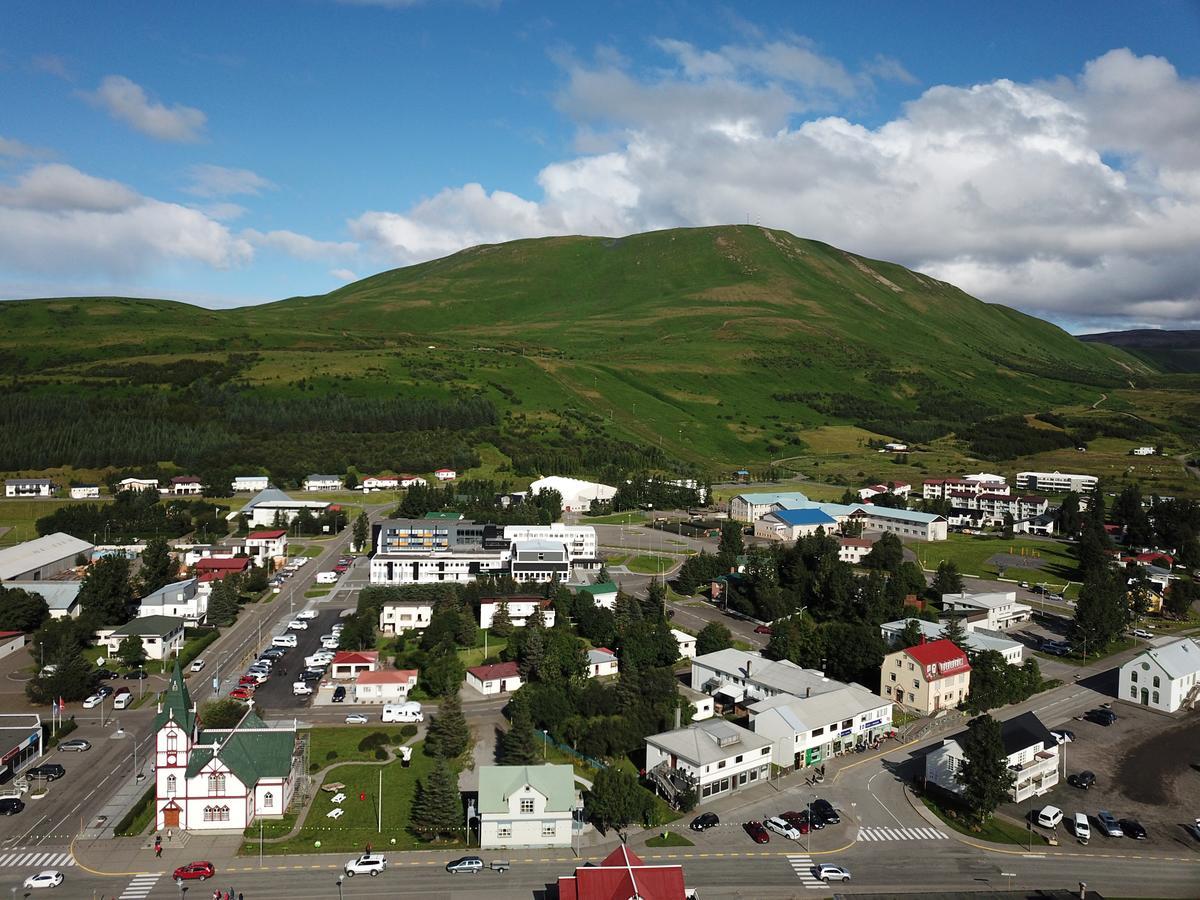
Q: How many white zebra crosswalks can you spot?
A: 4